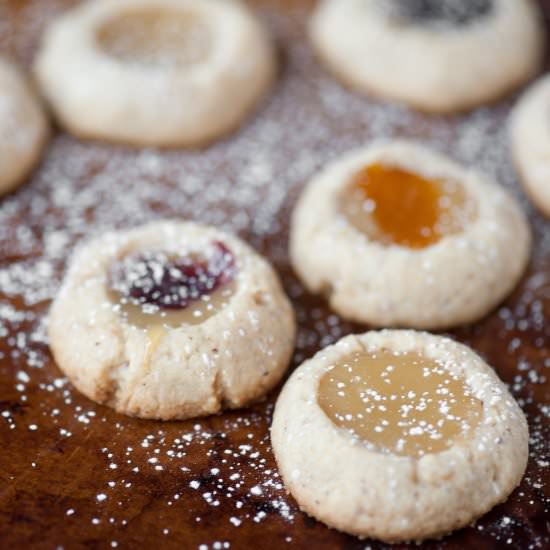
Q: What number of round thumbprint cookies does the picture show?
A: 7